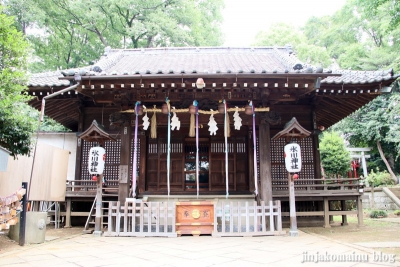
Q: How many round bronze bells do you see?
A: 5